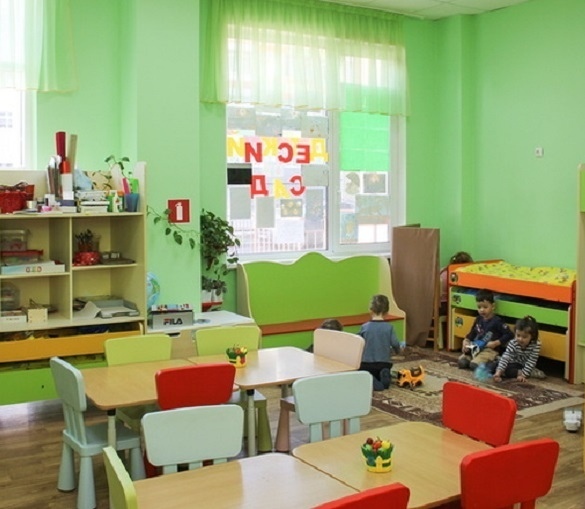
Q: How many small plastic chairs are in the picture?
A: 11